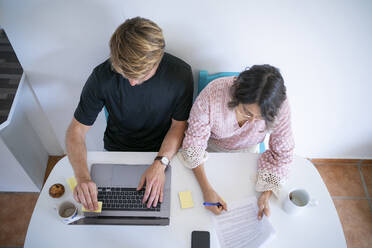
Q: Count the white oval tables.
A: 1